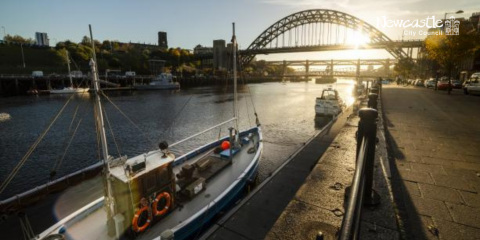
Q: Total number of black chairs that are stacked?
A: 0